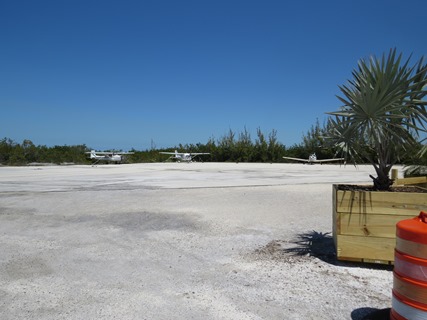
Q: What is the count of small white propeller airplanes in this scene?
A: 3